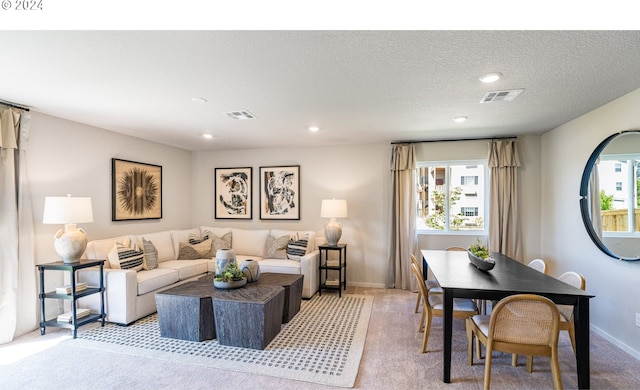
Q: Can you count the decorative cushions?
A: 7